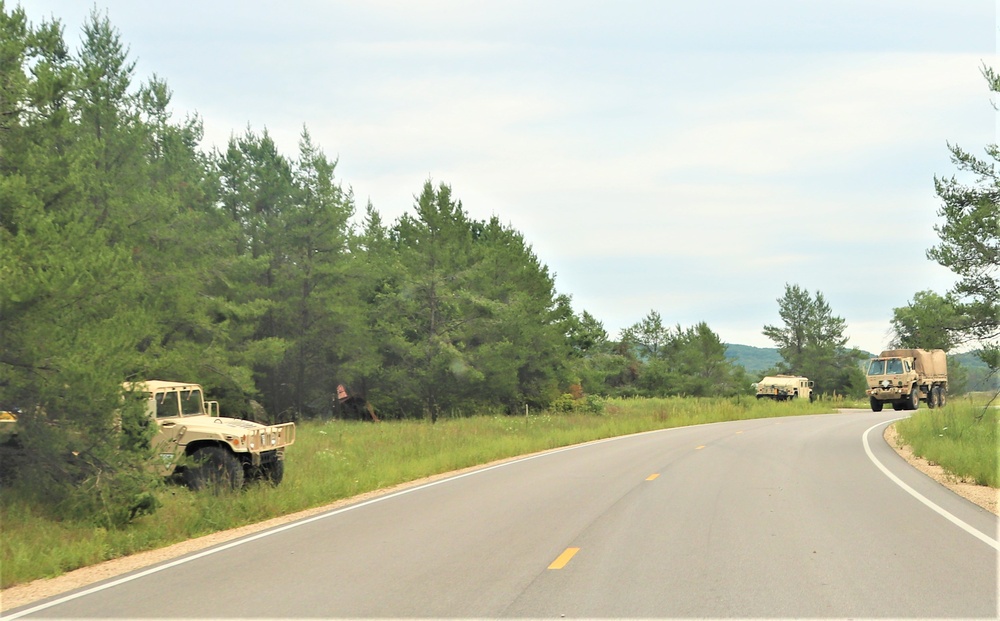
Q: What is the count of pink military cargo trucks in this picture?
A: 0